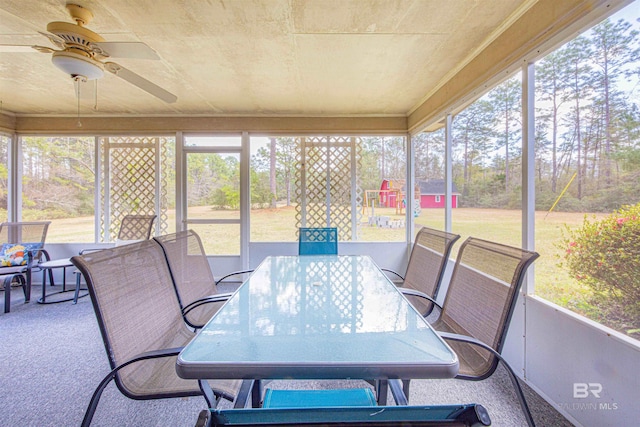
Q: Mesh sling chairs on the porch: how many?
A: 8